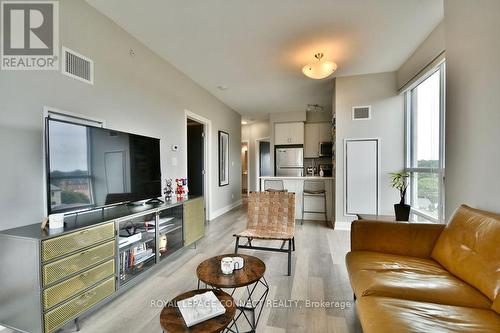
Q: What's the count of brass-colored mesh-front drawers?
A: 4